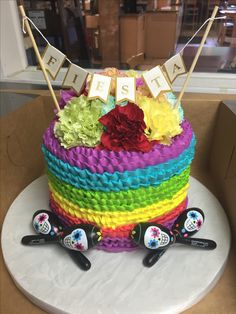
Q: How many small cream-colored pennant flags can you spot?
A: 6